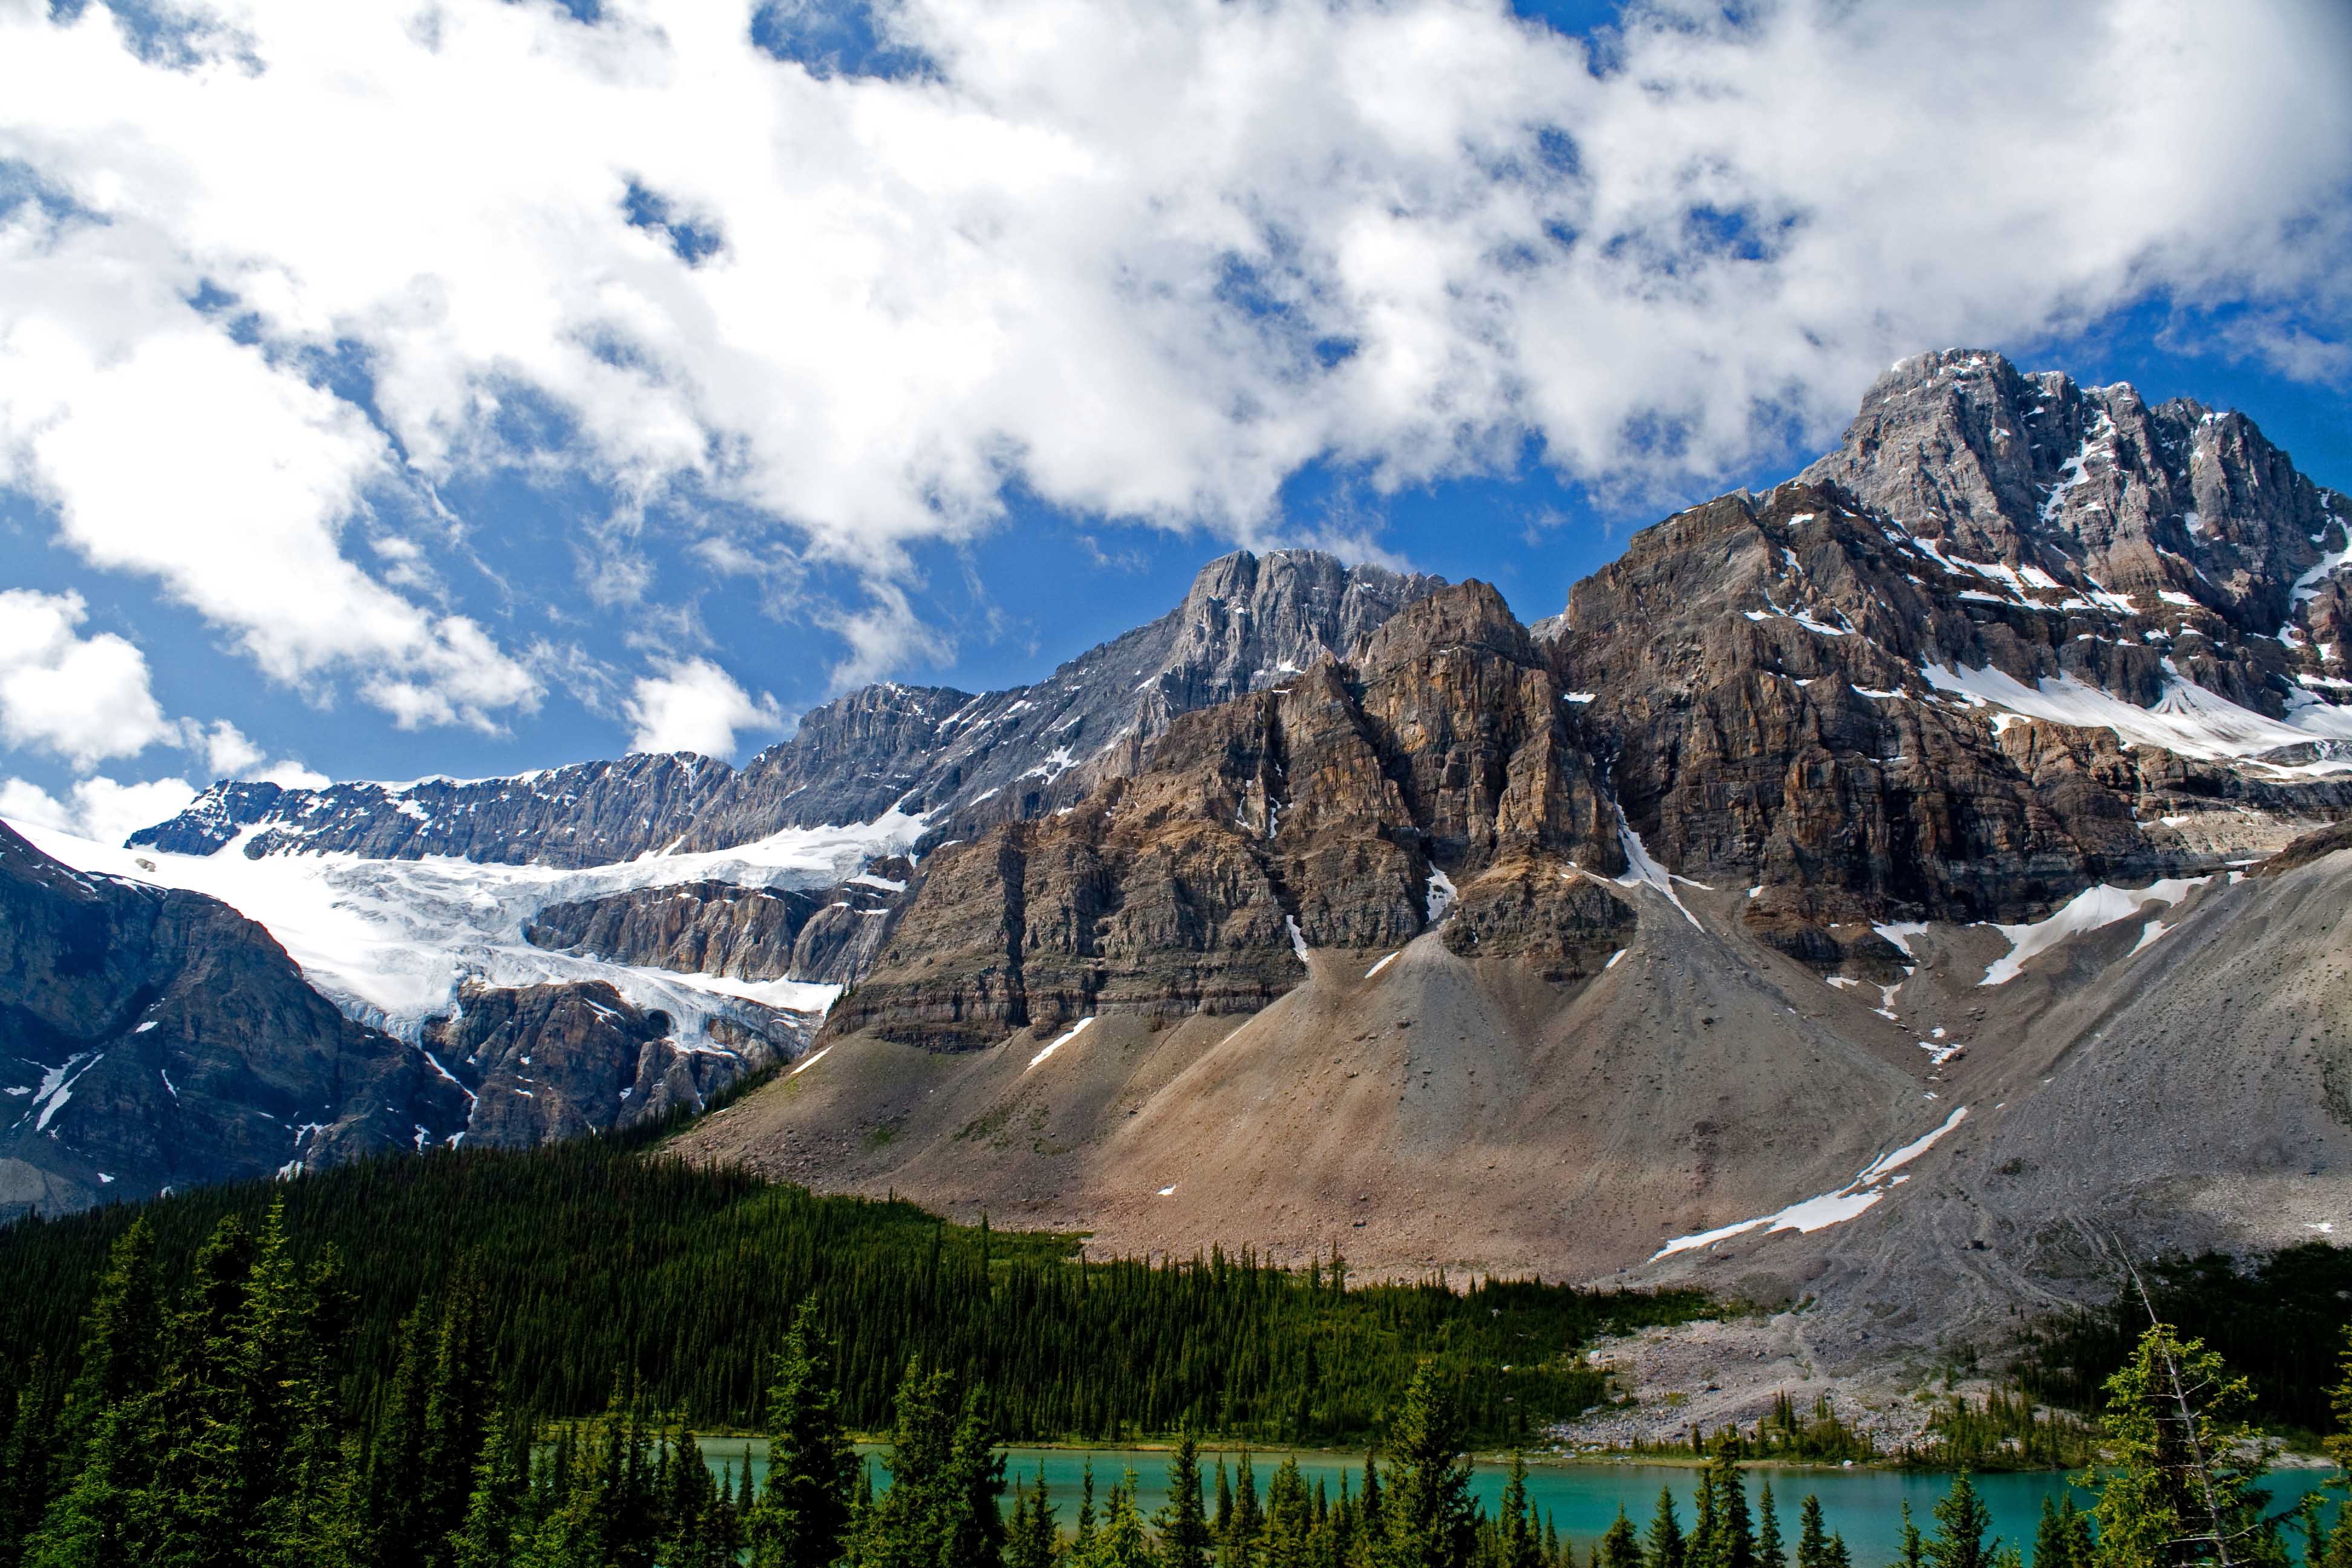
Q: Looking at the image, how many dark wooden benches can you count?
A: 0